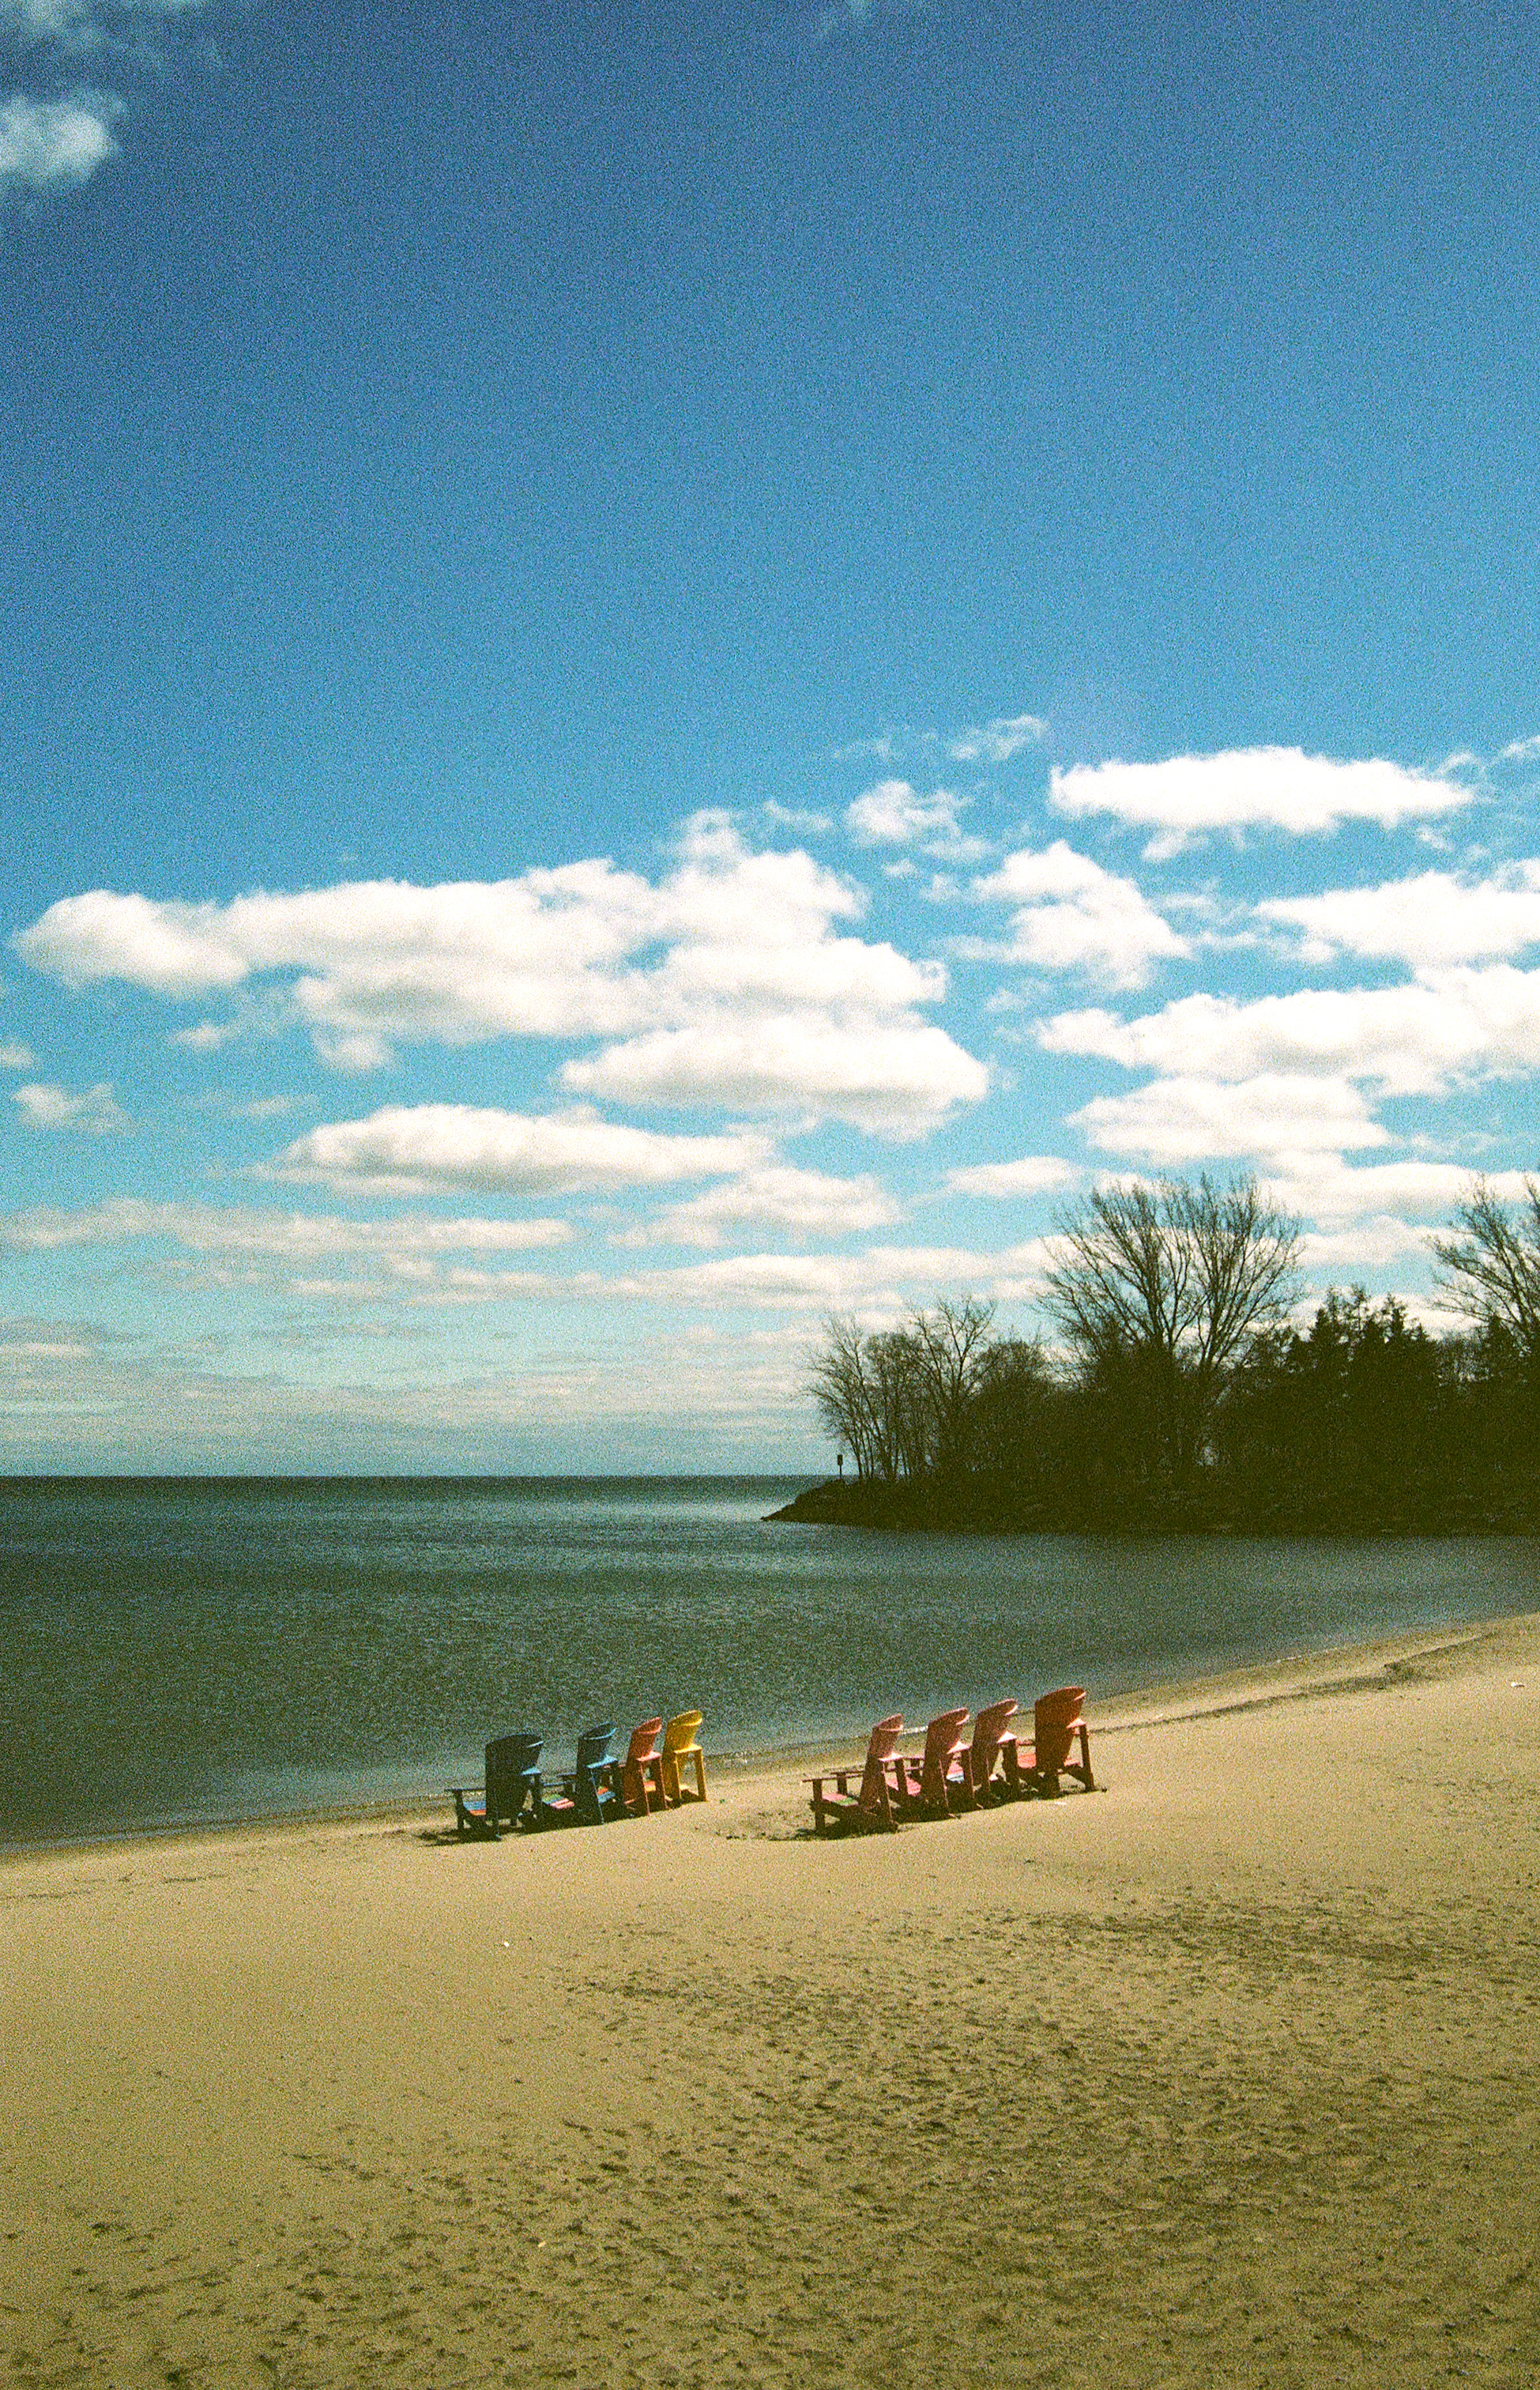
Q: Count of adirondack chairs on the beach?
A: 8